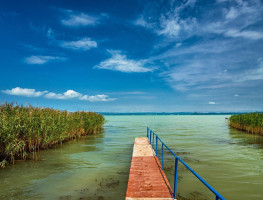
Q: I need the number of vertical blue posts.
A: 7